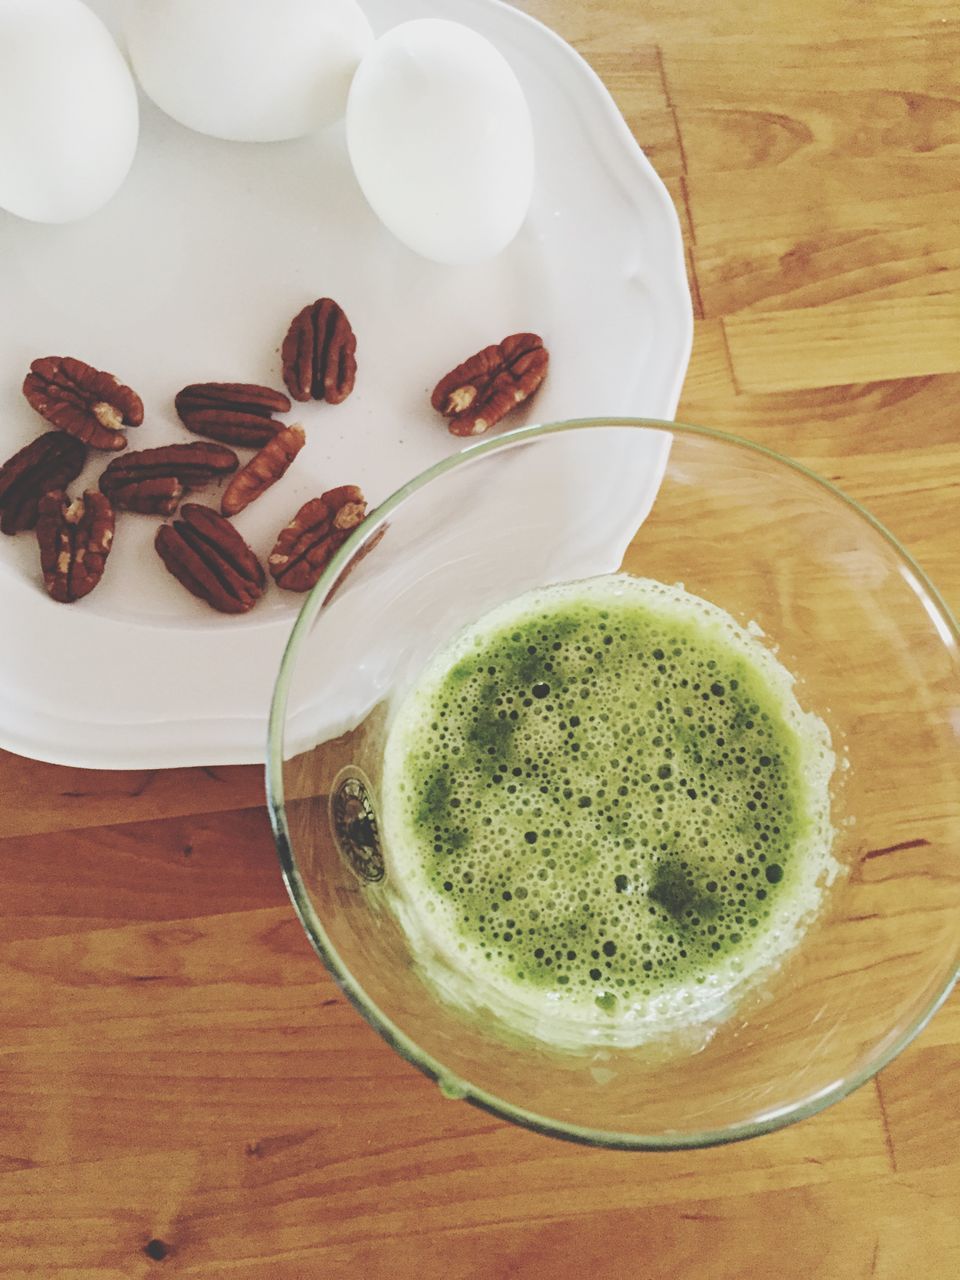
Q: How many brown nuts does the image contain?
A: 10